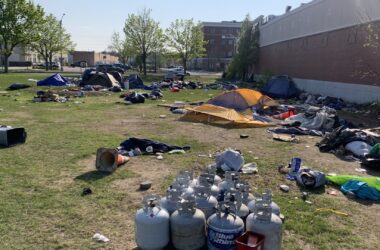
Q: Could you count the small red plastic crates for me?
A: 1